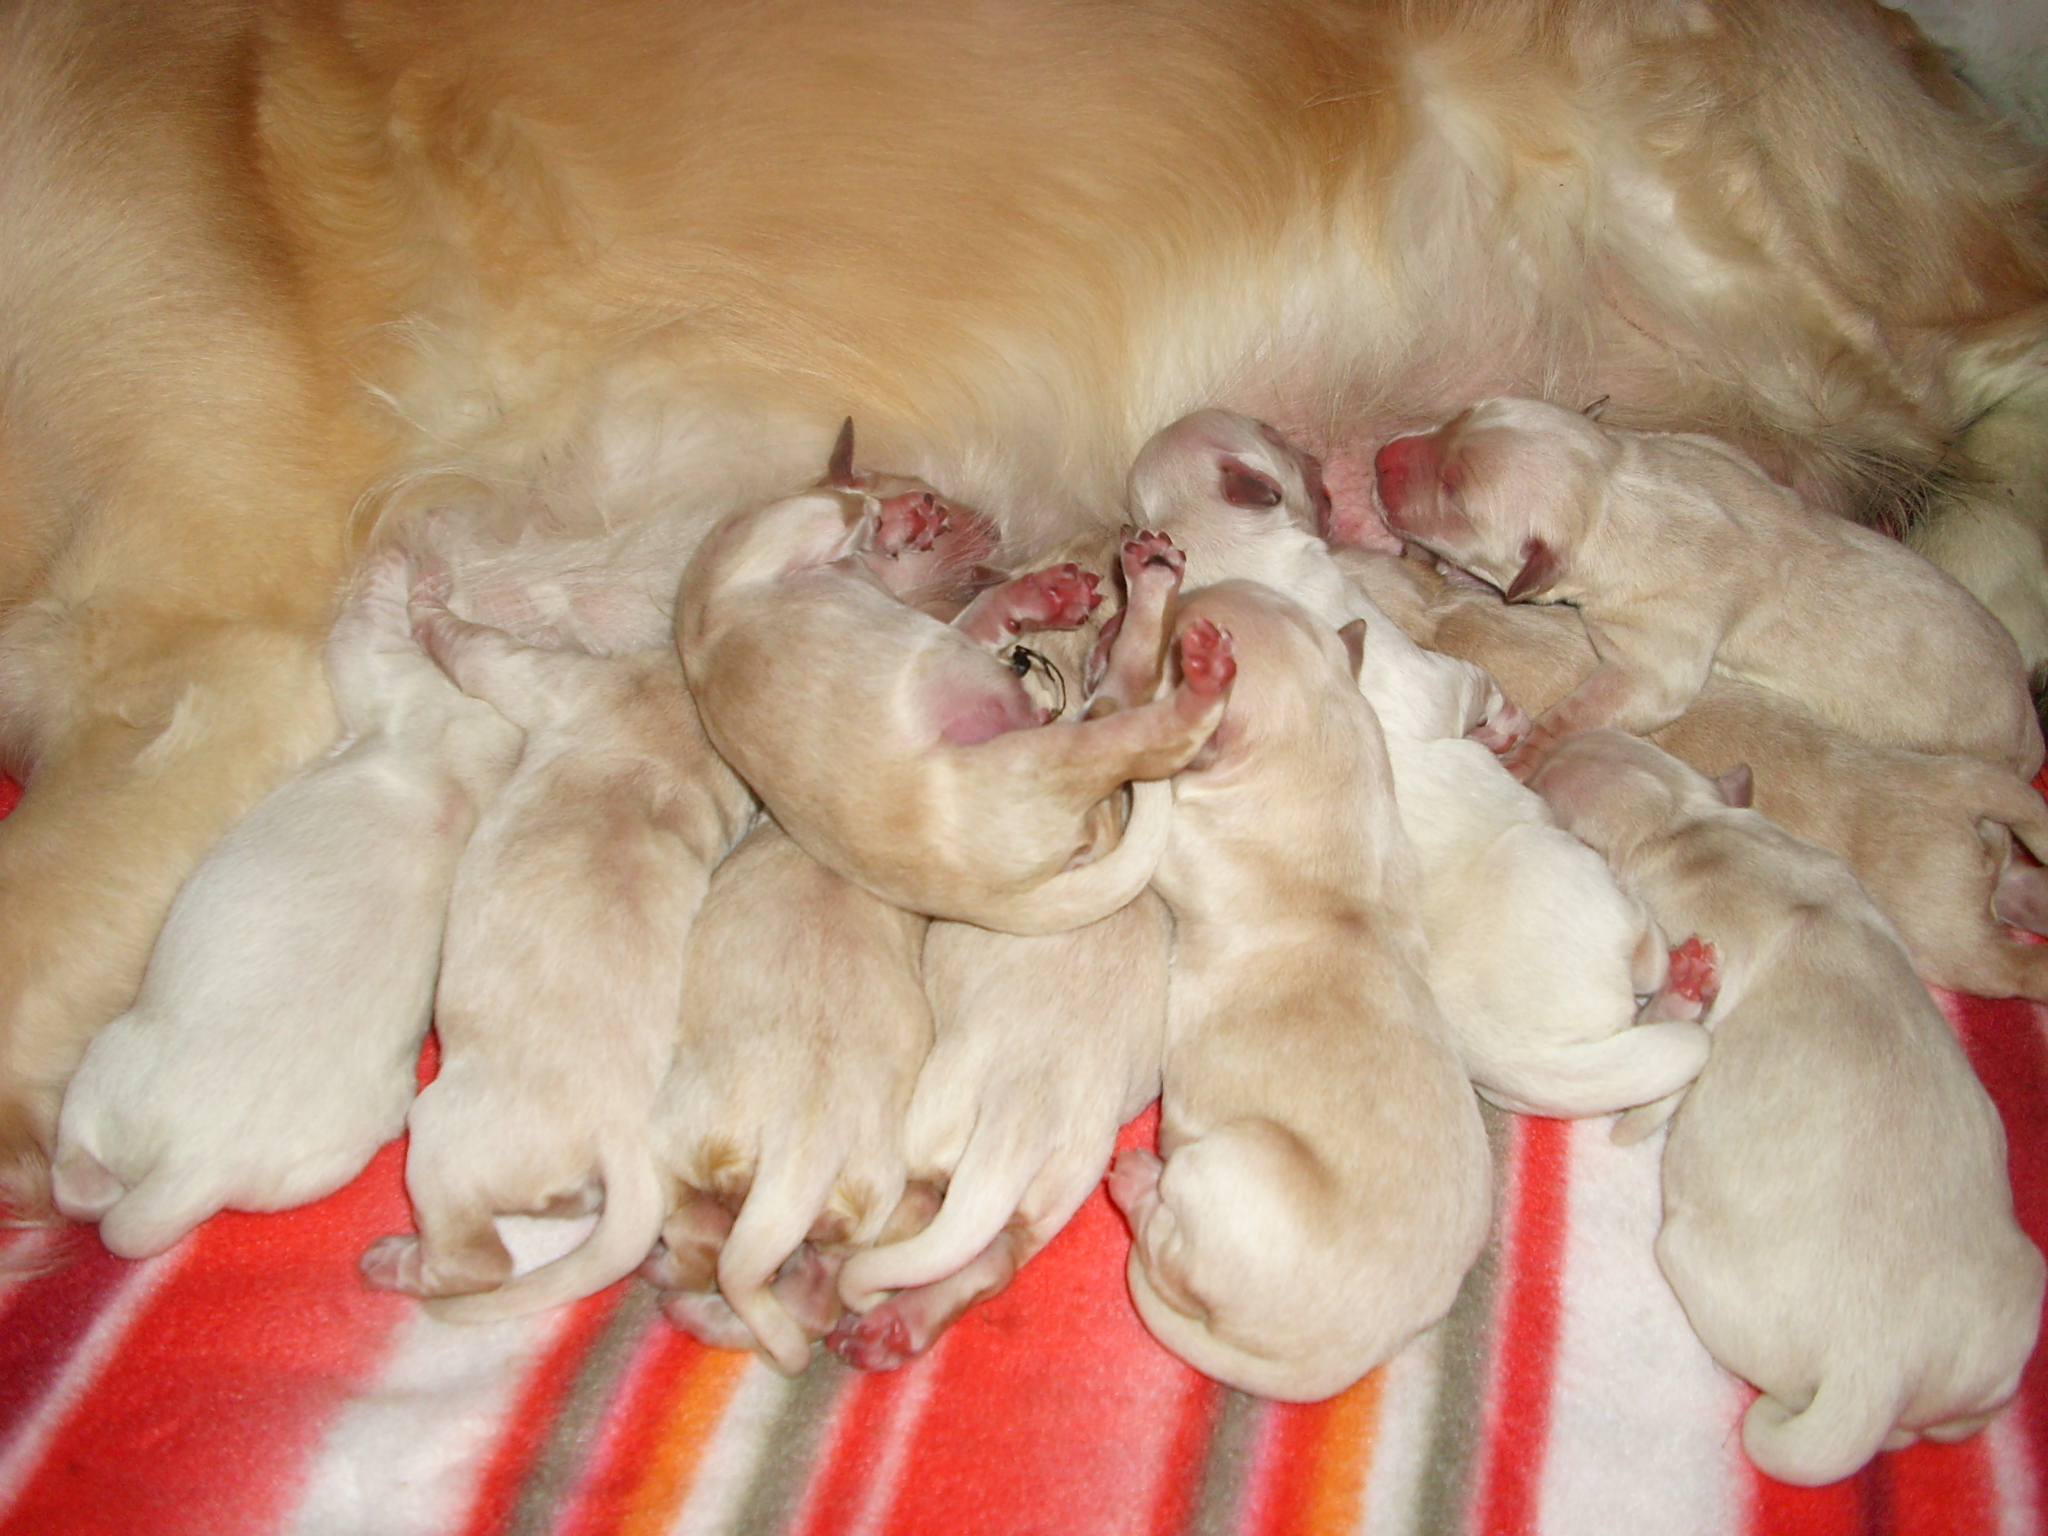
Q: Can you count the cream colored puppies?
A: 10